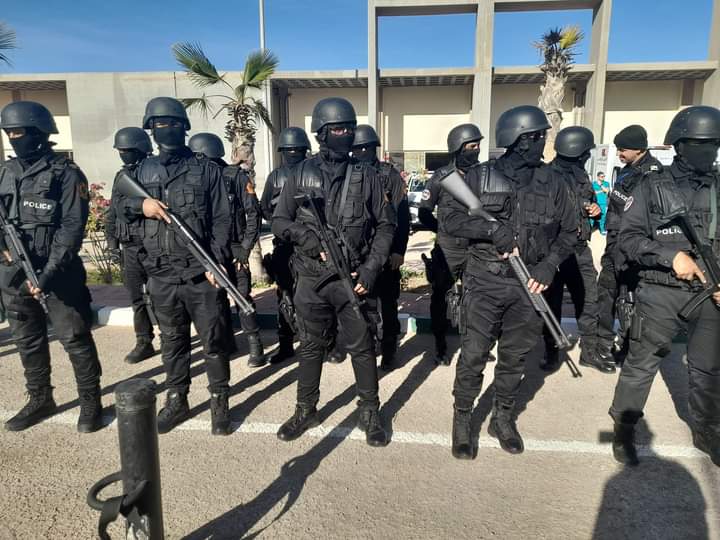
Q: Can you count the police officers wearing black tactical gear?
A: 12